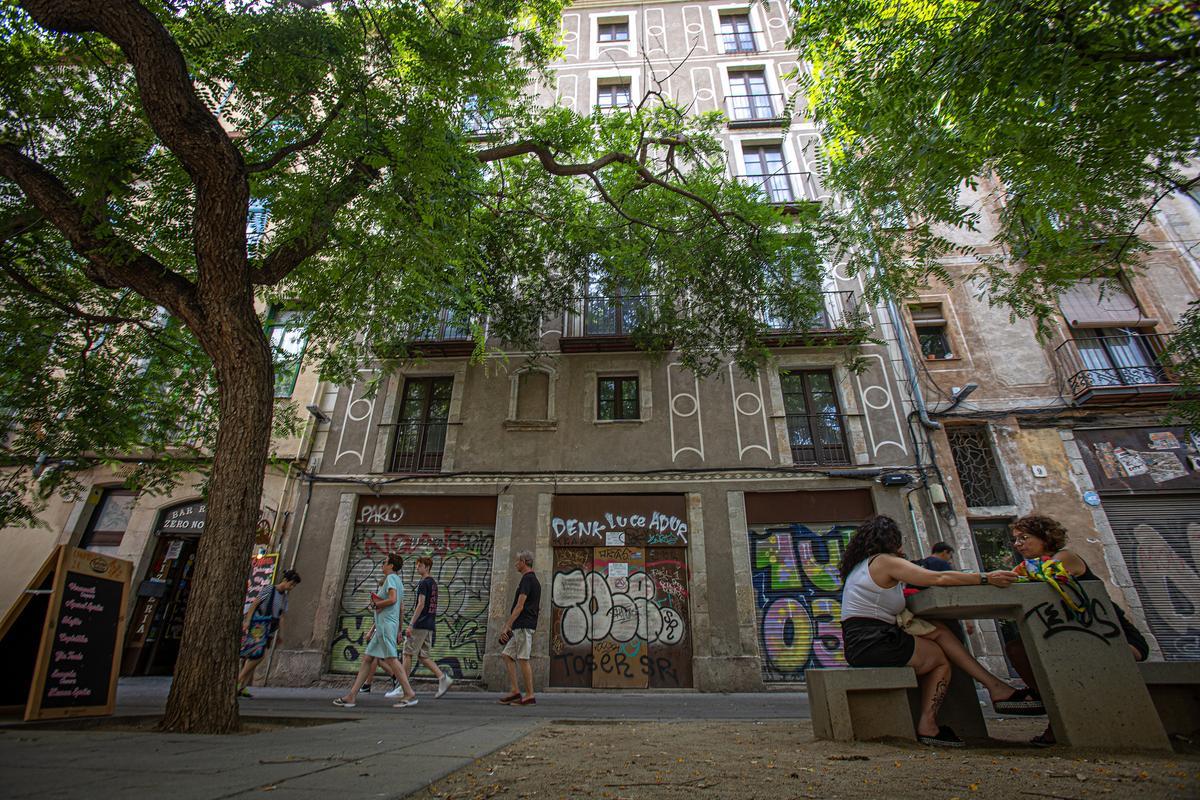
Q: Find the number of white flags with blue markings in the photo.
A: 0